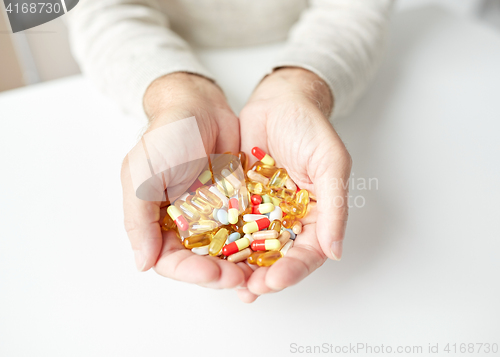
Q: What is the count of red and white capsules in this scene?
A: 8